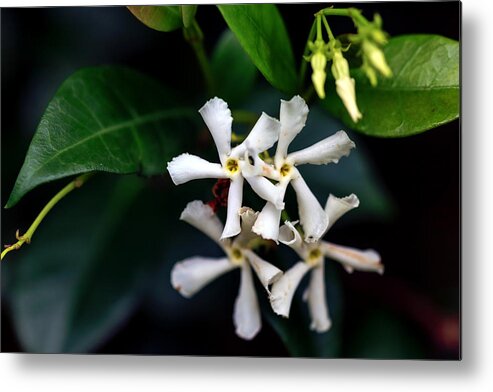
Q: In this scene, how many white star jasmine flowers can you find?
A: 4